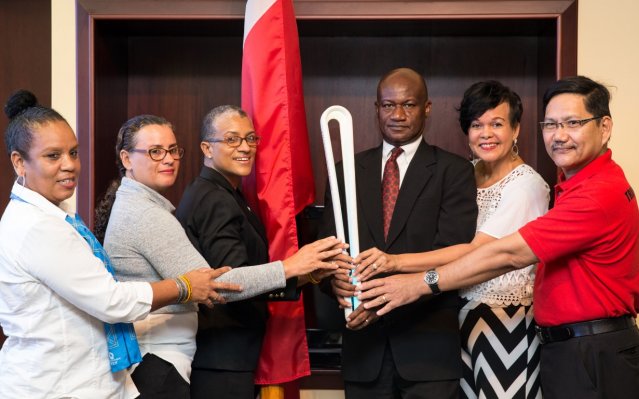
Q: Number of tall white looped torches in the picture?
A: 1